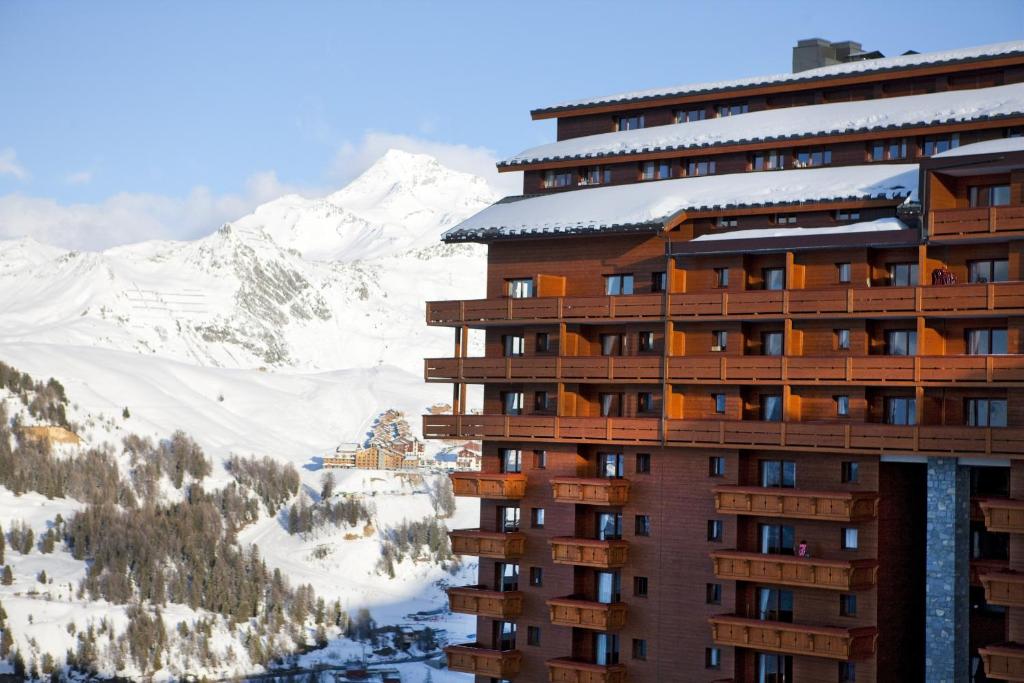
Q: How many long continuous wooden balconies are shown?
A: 3